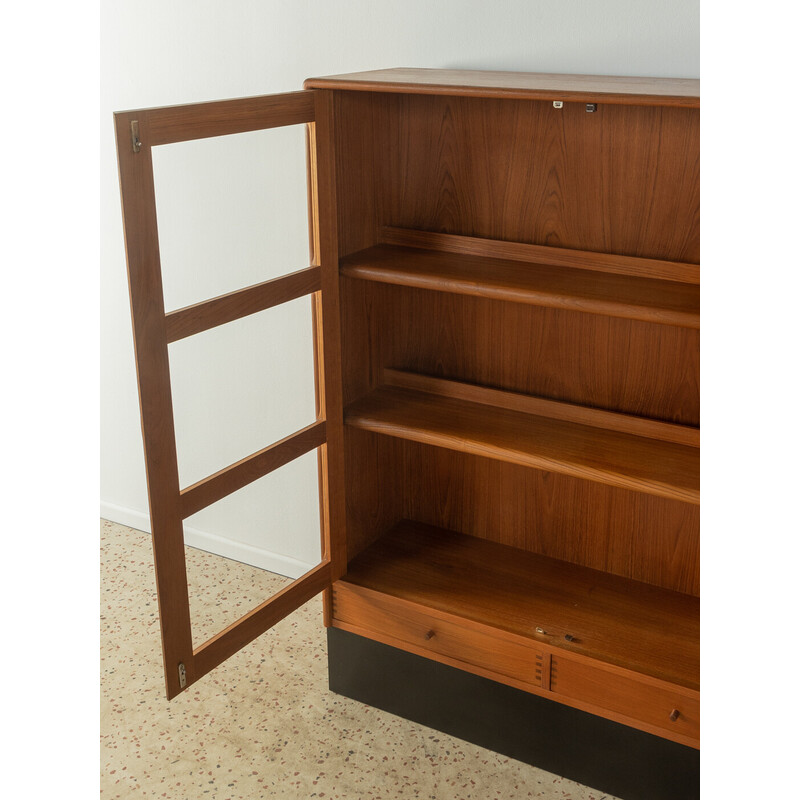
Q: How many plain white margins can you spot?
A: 2